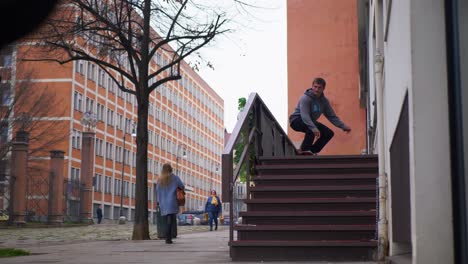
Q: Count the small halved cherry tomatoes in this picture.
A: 0